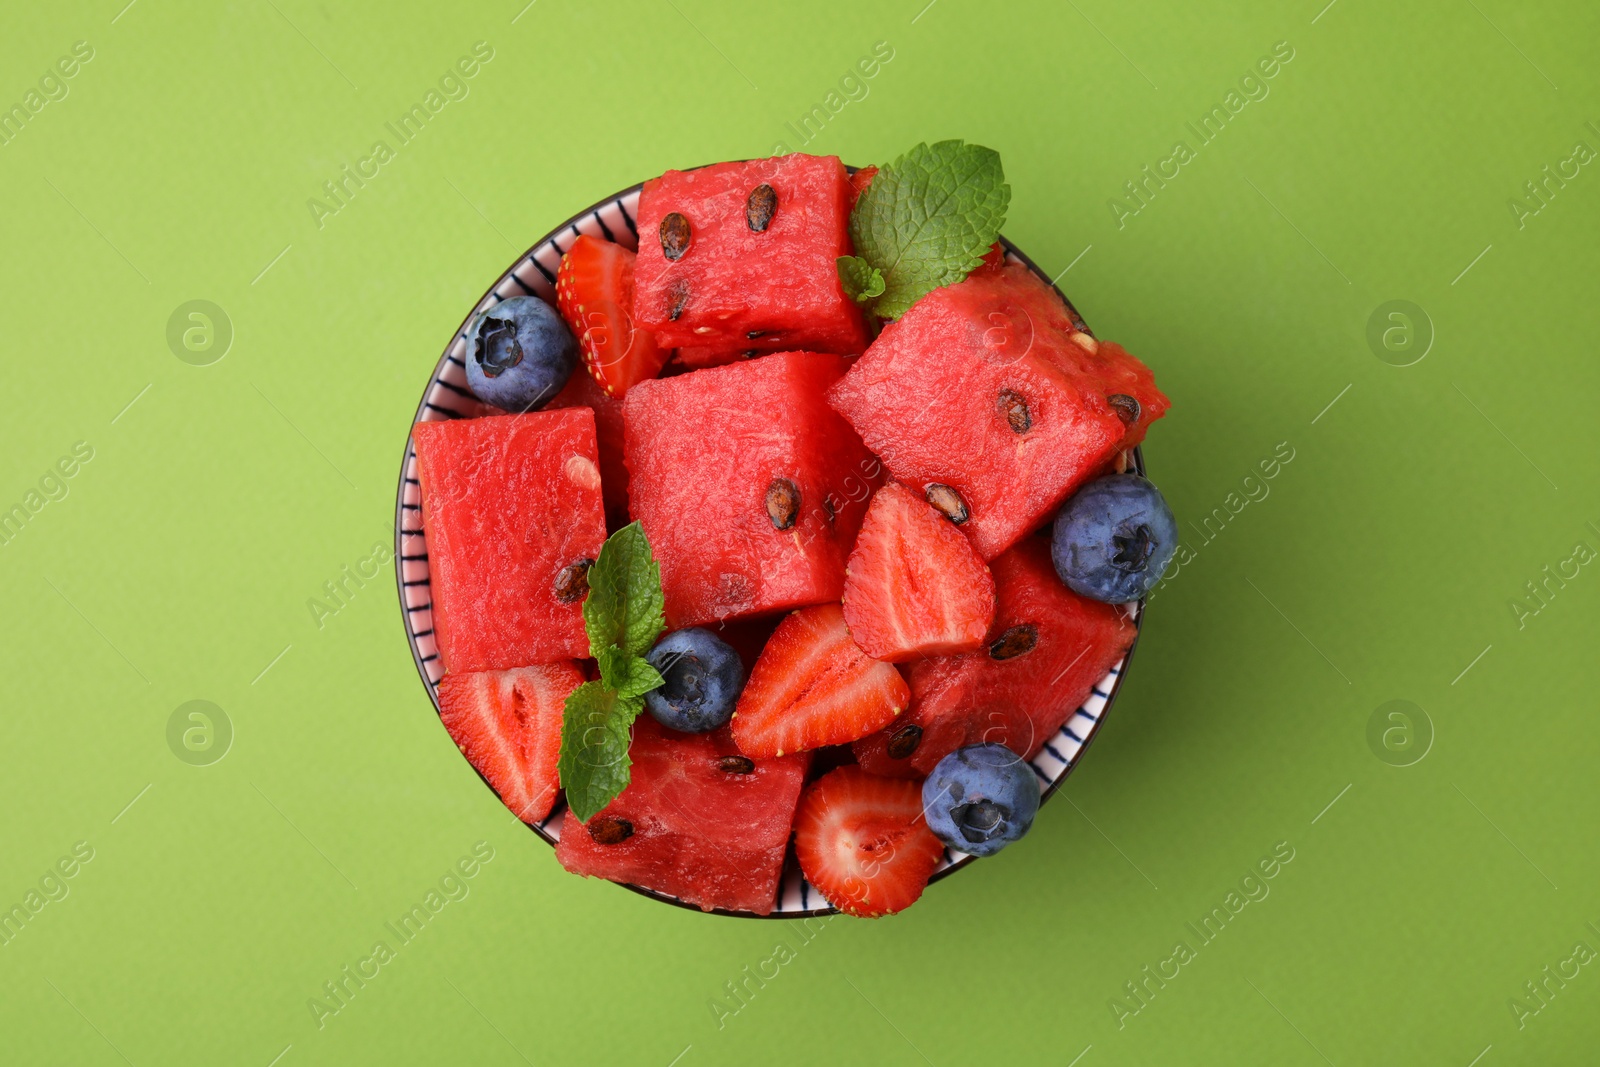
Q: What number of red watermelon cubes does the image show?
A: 6